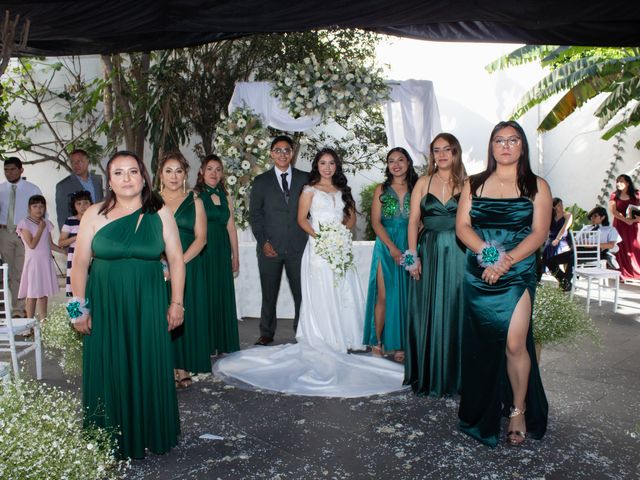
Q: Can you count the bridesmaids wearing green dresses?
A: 6